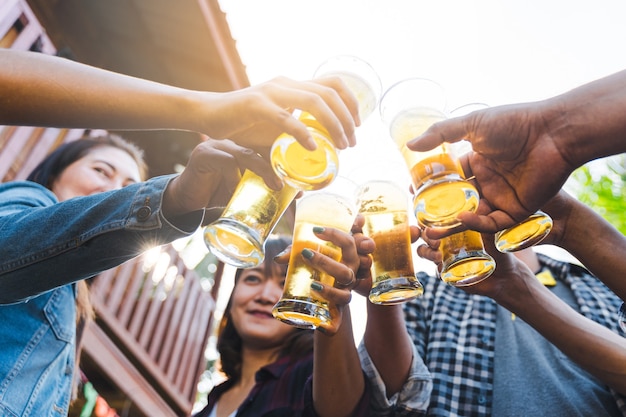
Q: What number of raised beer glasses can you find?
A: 7